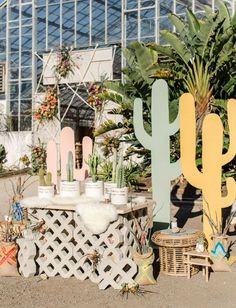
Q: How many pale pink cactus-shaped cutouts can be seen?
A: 1